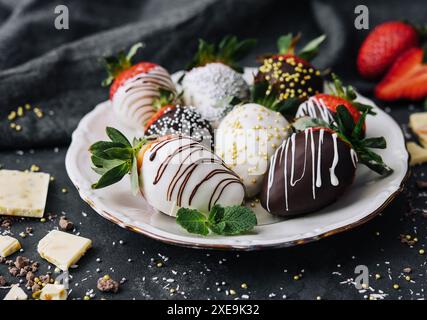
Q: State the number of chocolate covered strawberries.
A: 8